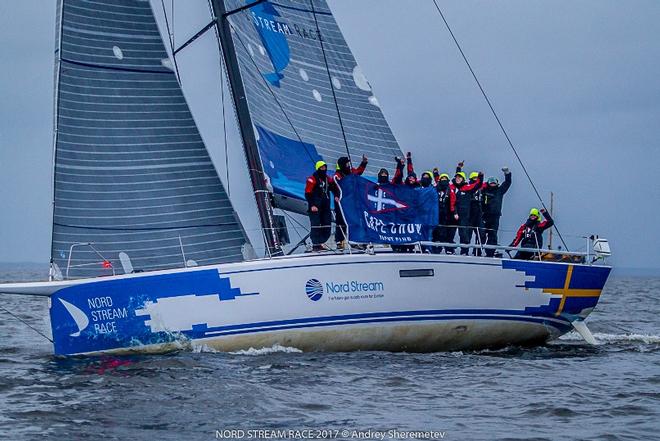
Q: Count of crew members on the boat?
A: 10